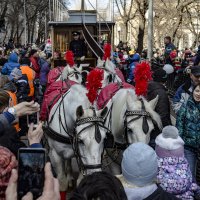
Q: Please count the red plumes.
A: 4